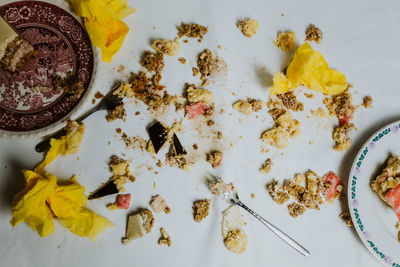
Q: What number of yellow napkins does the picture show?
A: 3